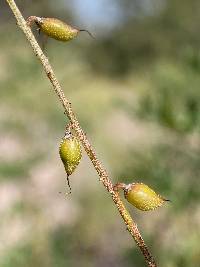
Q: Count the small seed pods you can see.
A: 3